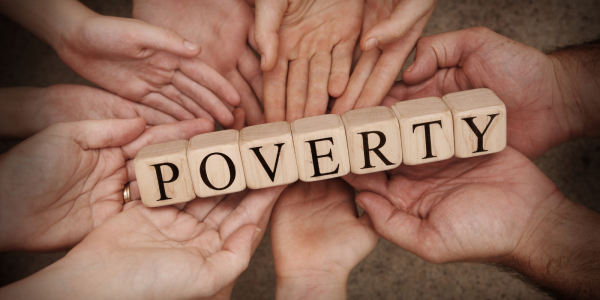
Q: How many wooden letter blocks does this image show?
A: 7